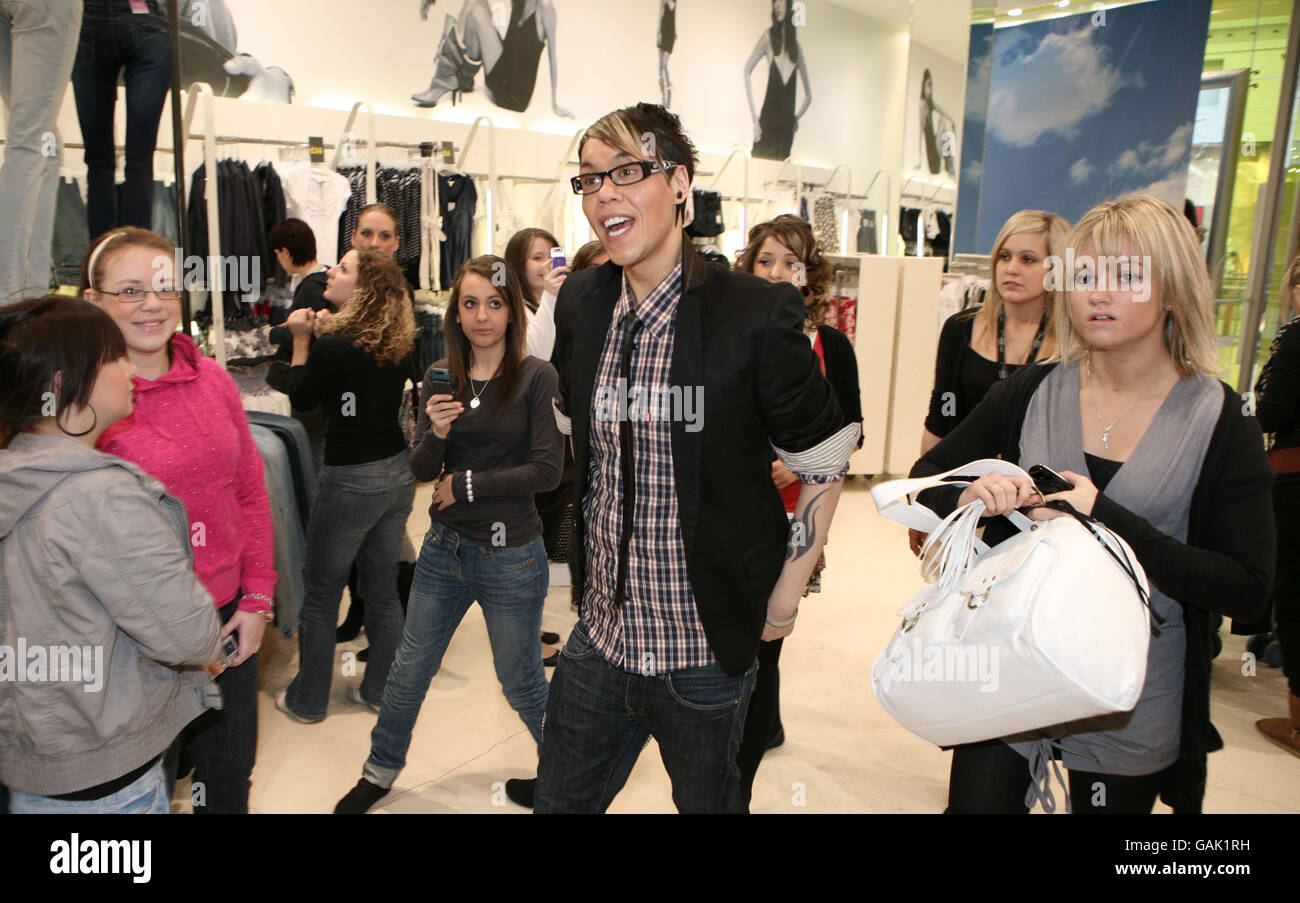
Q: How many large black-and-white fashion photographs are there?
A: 5